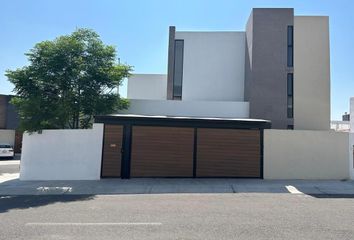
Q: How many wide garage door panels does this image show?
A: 2